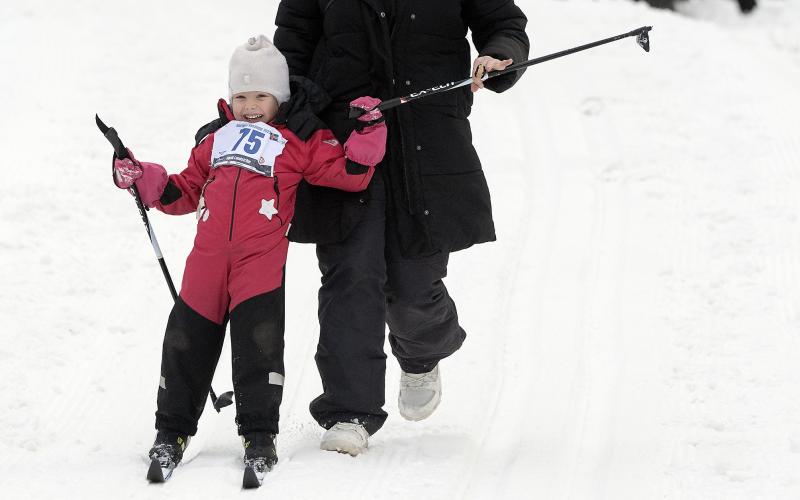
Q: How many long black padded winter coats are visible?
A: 1